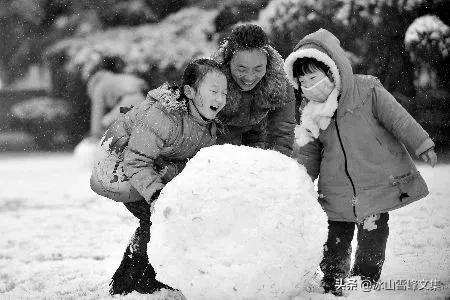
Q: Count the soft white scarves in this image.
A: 1